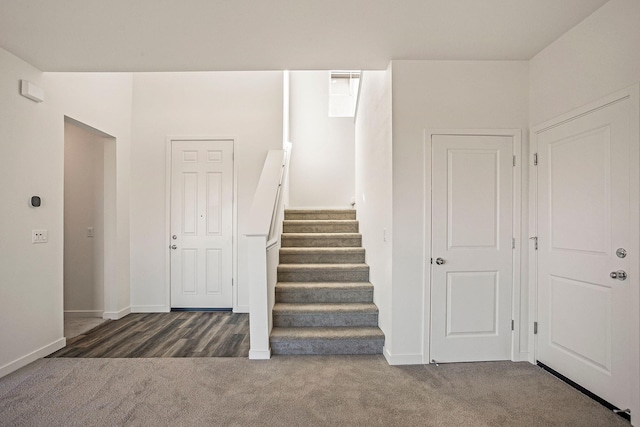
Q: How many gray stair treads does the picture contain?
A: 8